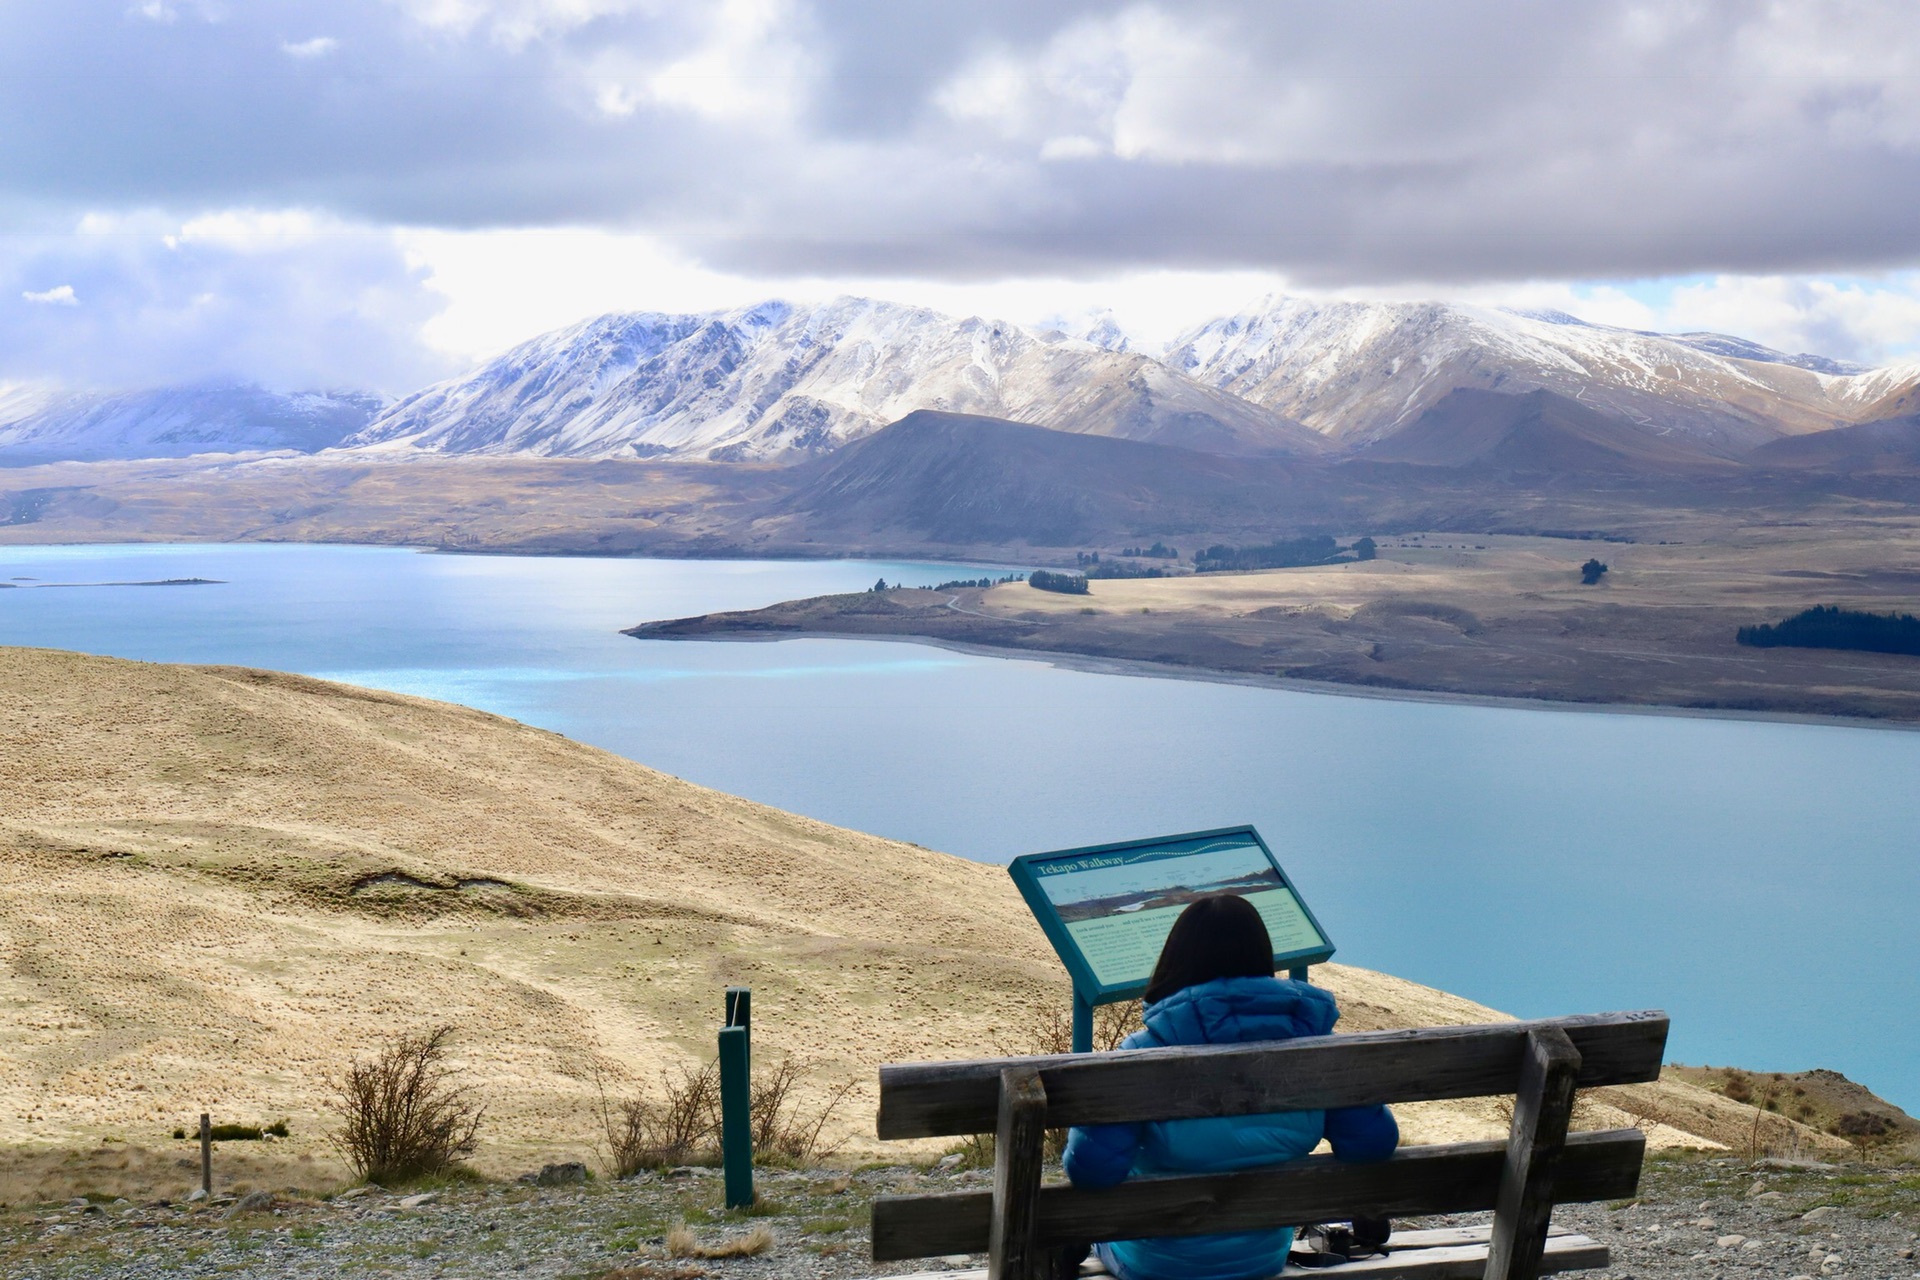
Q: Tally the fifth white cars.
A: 0